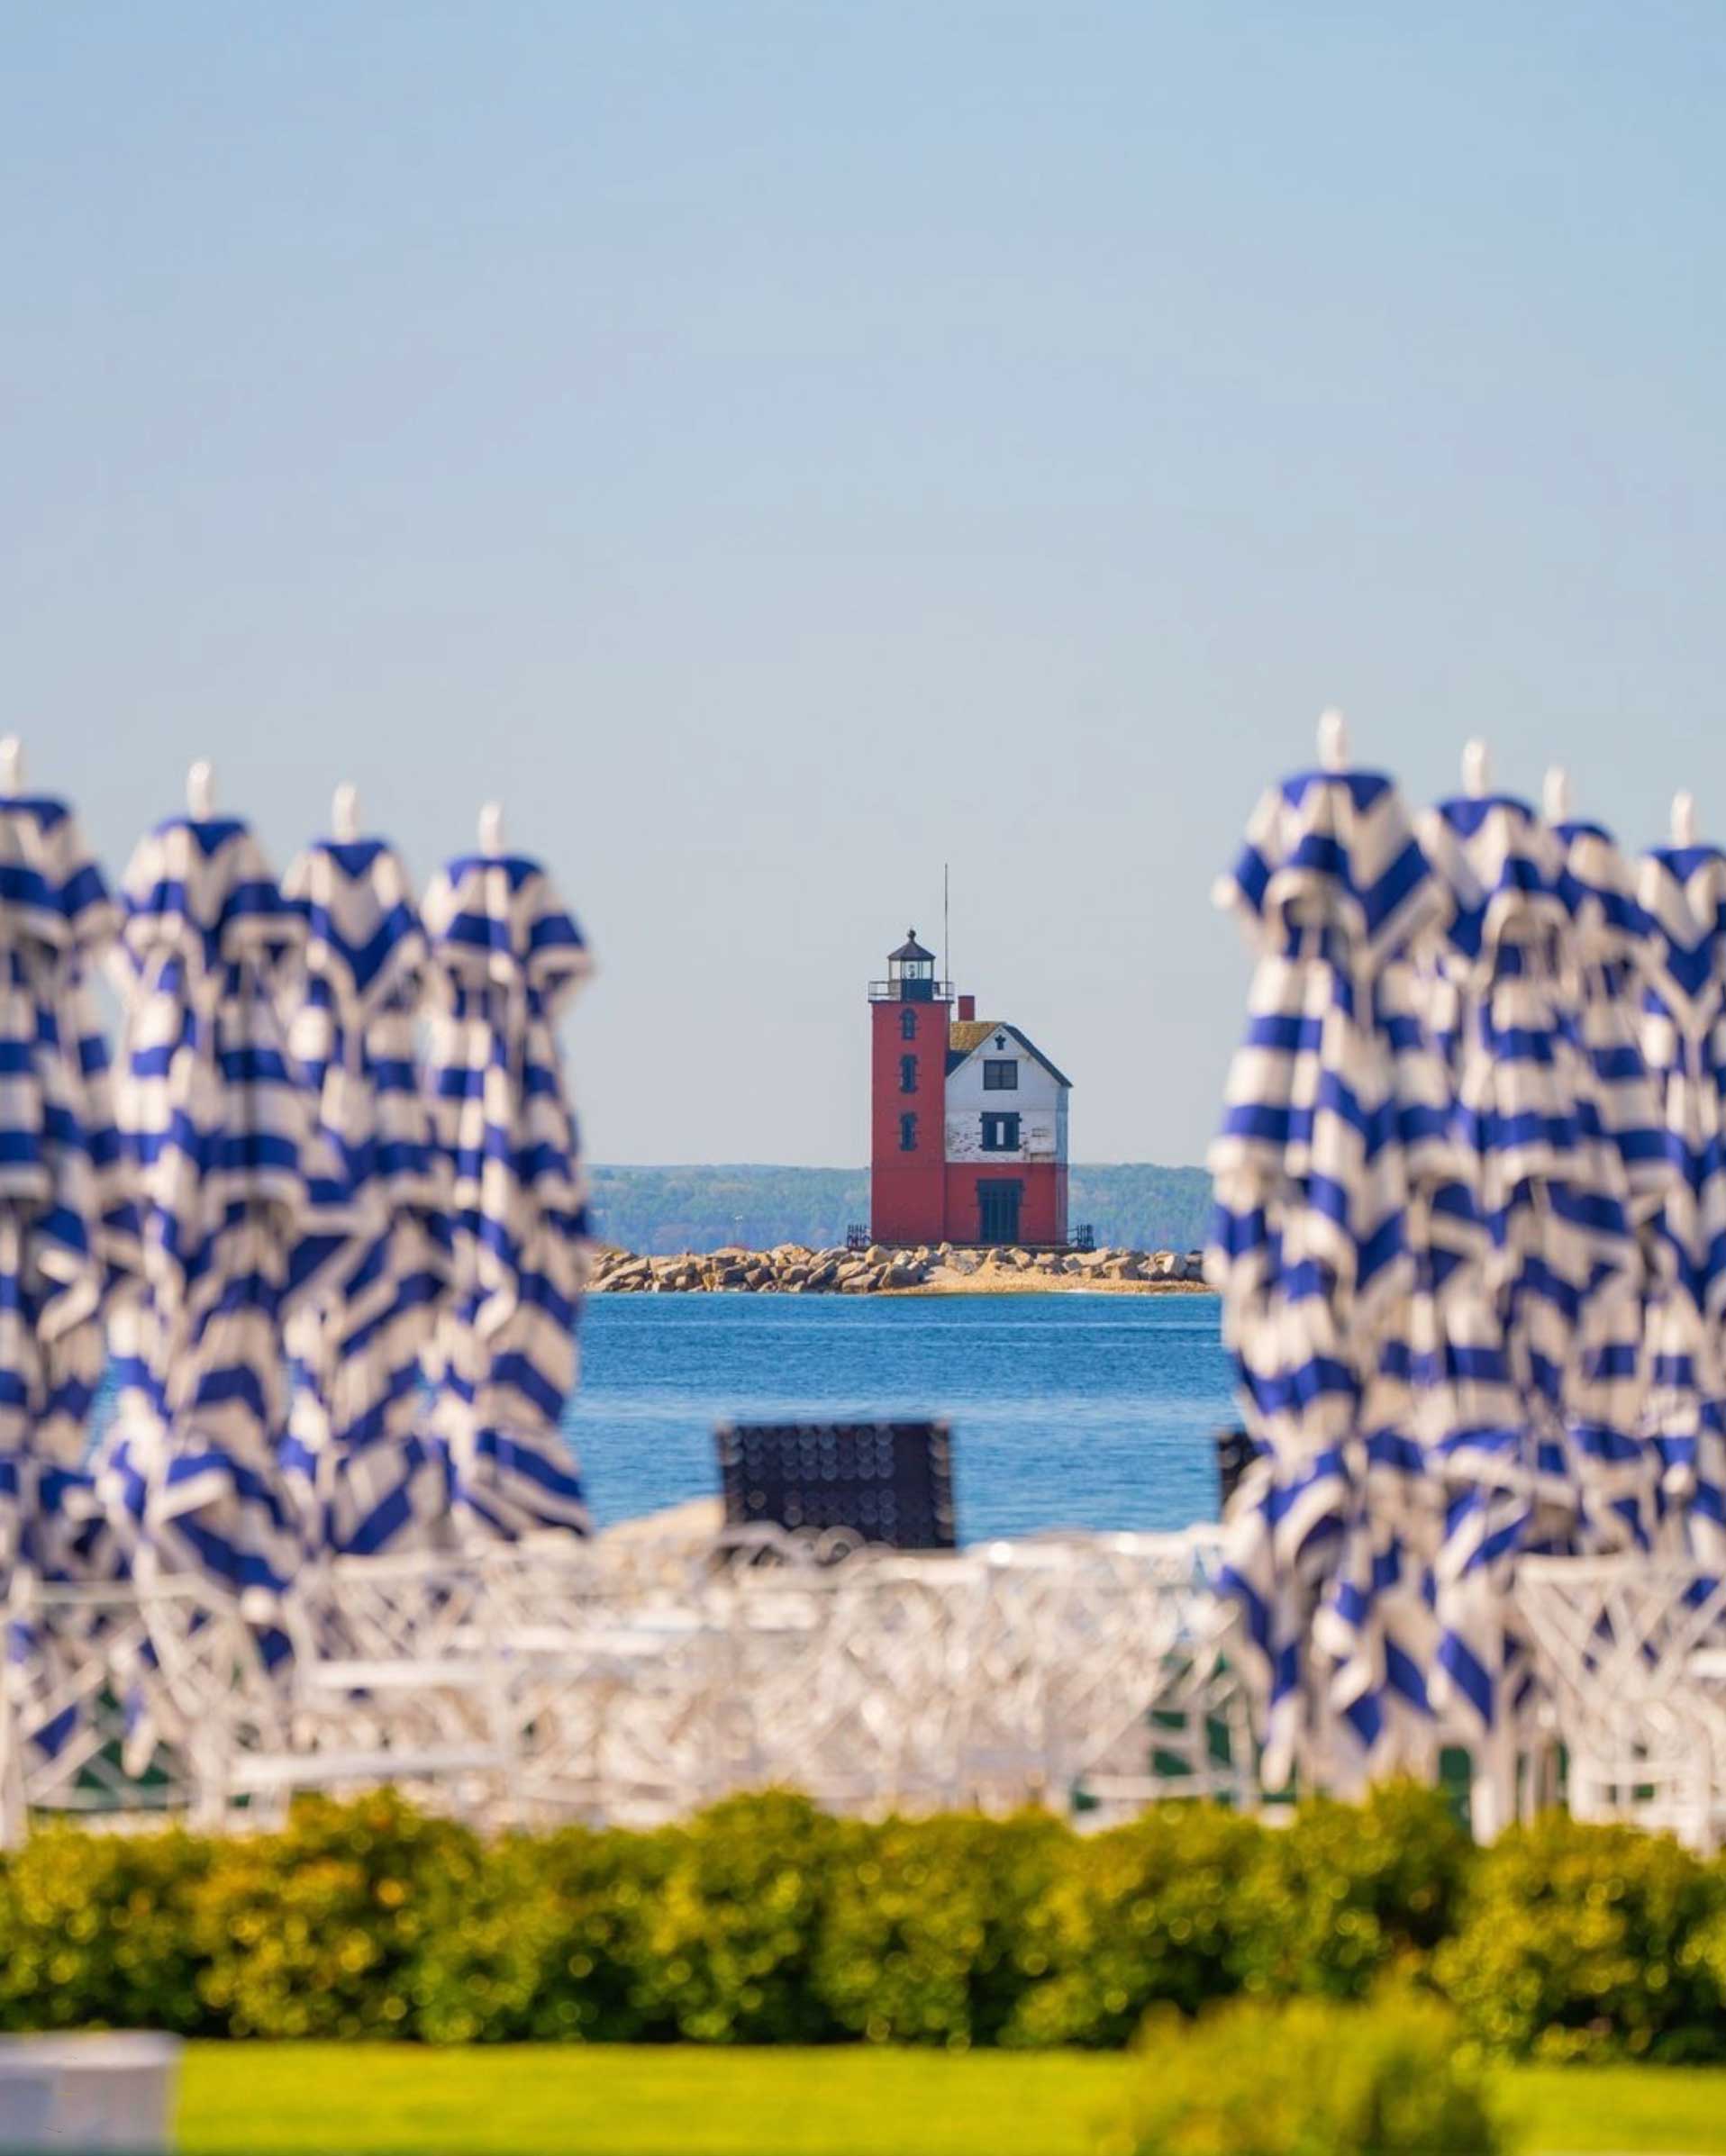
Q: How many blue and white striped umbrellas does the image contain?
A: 8